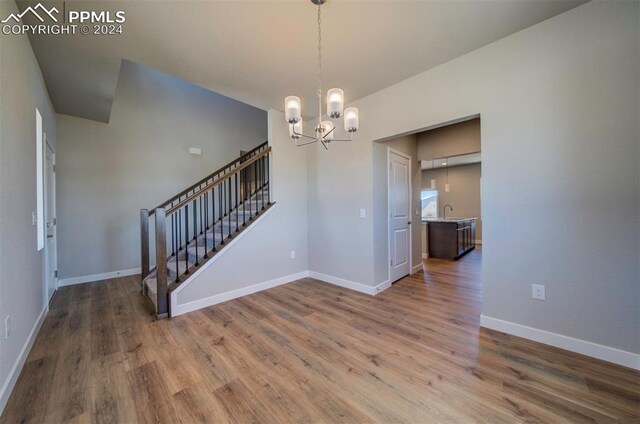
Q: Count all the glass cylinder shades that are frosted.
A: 5